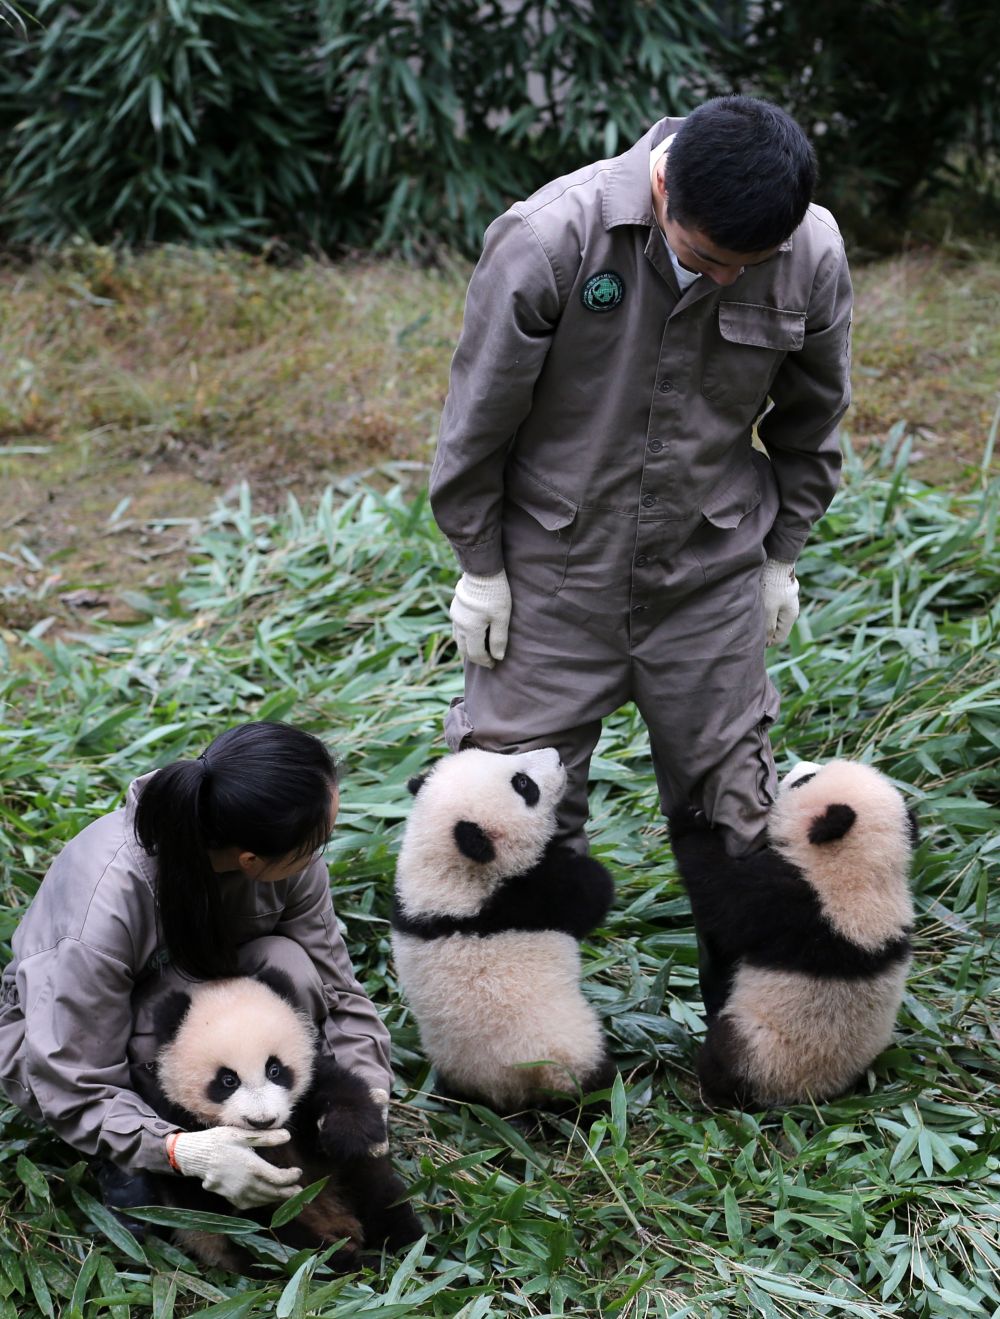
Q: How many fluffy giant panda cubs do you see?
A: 3